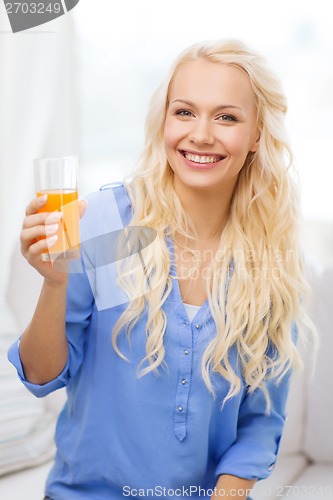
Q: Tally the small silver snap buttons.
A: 4